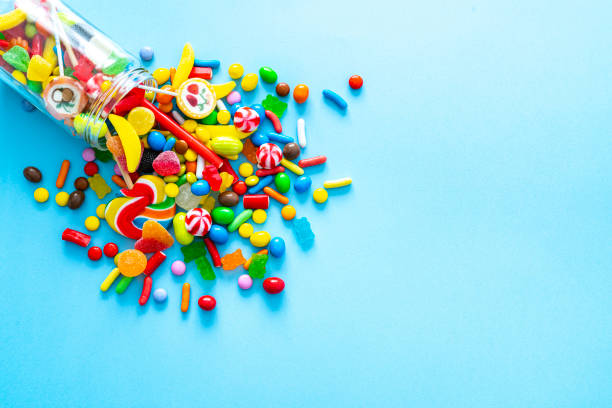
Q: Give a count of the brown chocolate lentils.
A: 7